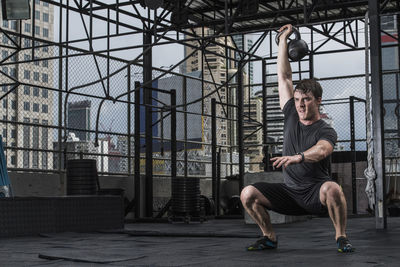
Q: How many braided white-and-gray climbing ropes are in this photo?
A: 1